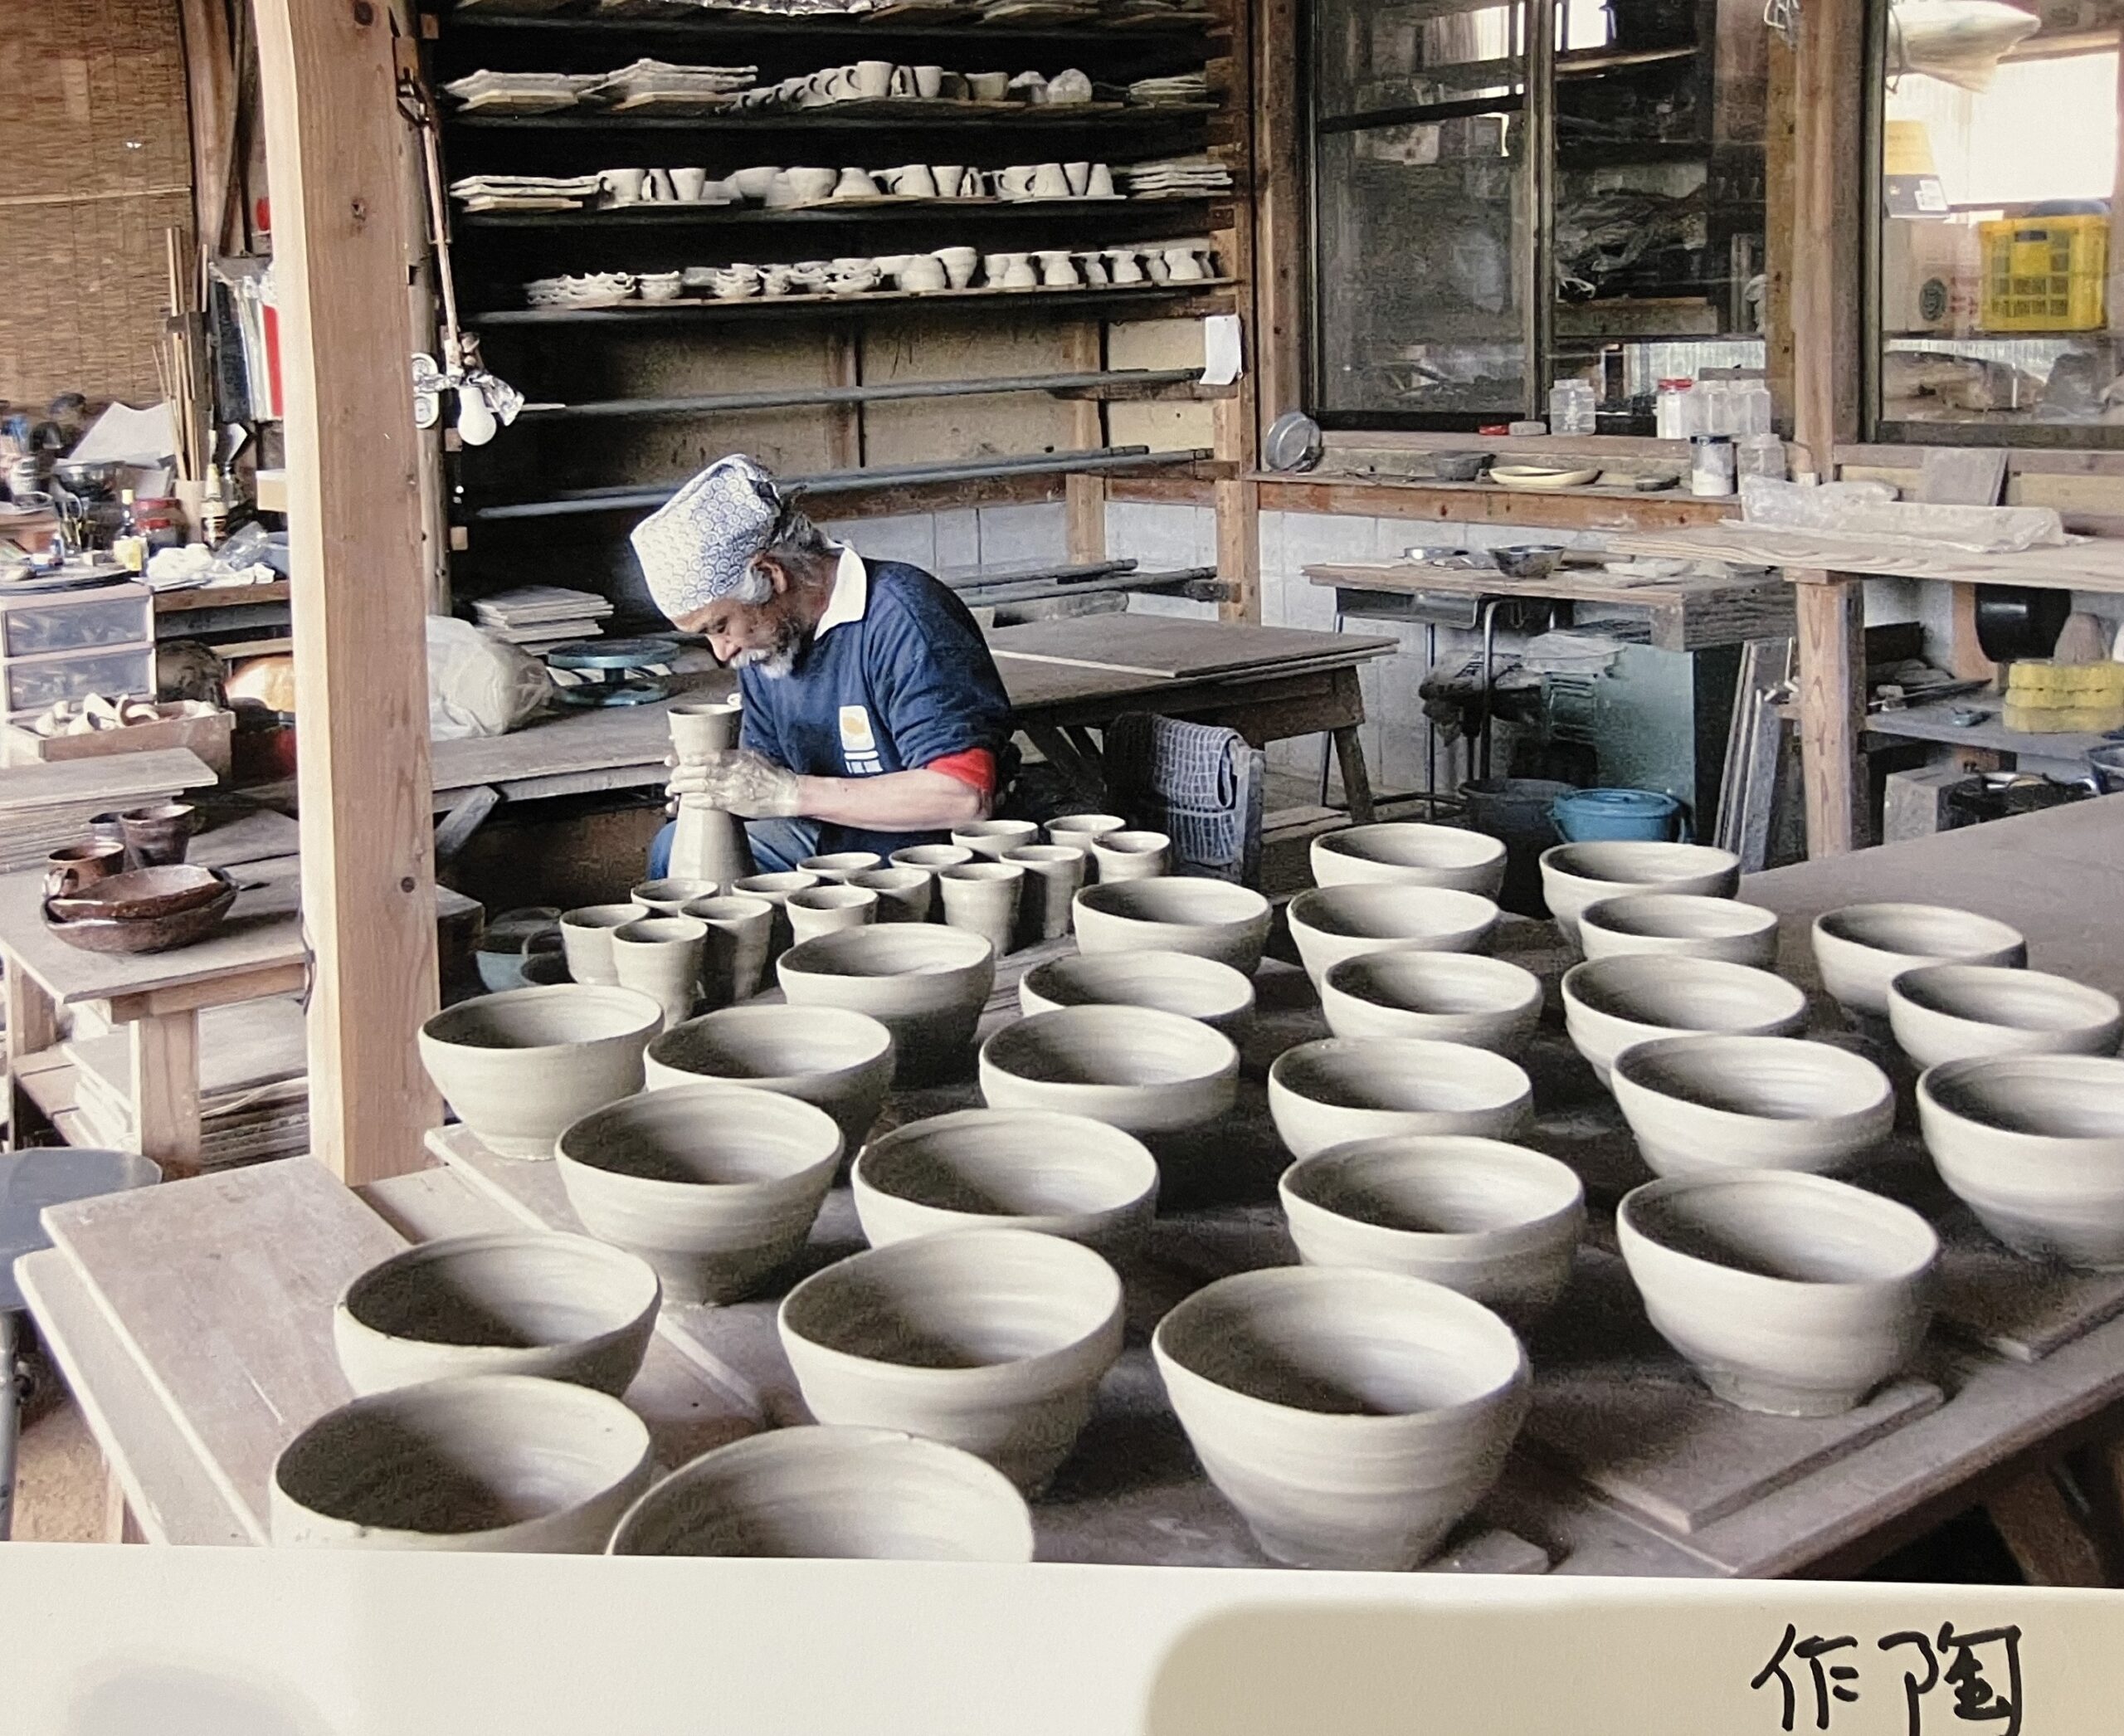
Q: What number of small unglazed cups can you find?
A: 14